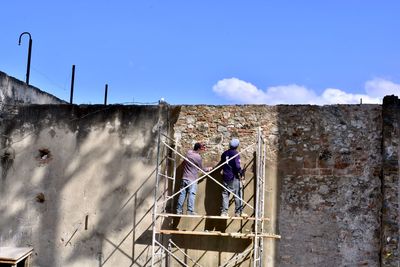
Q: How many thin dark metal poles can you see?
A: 3